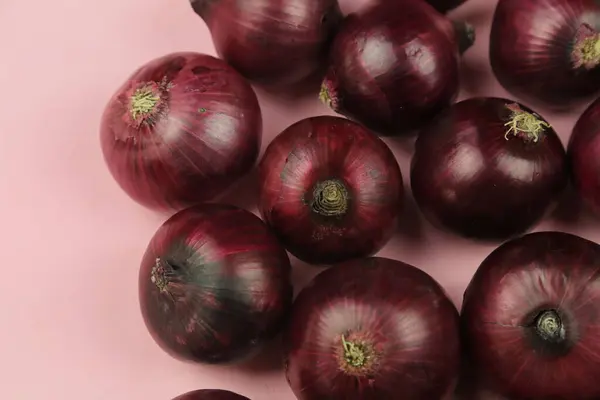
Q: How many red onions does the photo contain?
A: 12